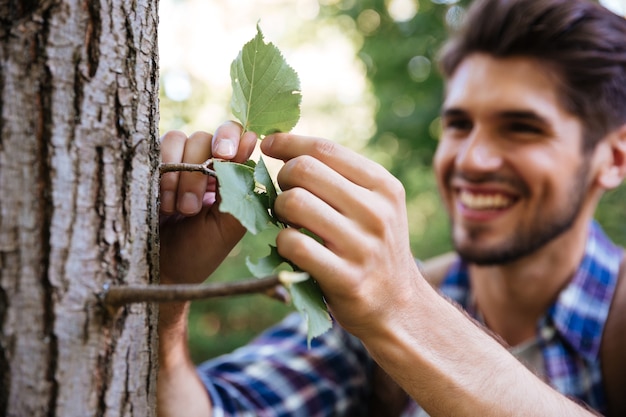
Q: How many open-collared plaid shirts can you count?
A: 1